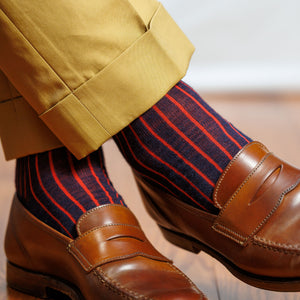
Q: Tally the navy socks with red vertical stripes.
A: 2